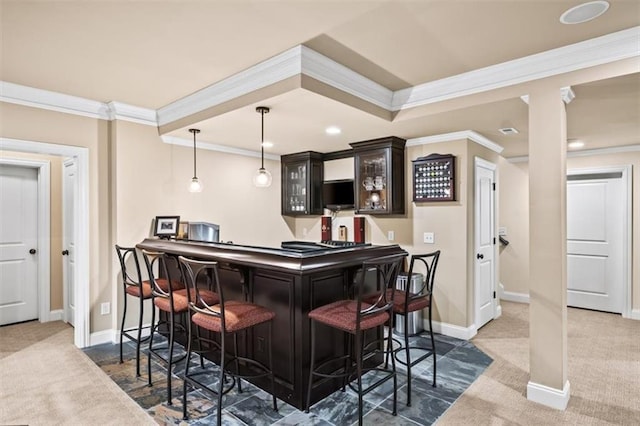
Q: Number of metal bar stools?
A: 5